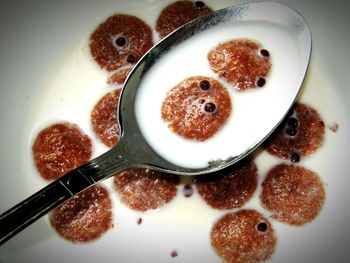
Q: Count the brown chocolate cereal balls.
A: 13